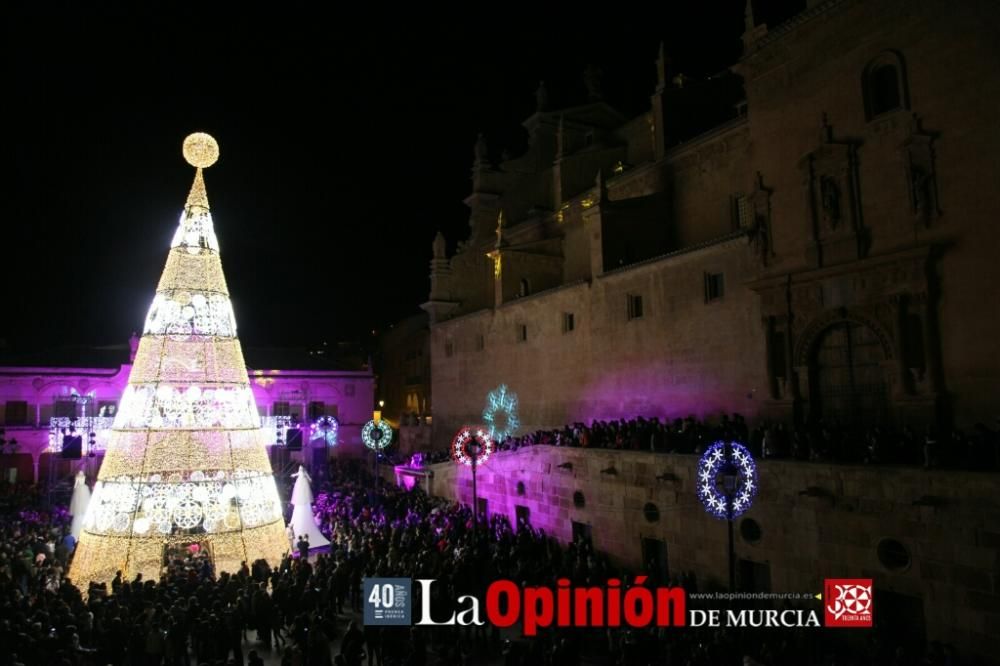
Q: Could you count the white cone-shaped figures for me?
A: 2